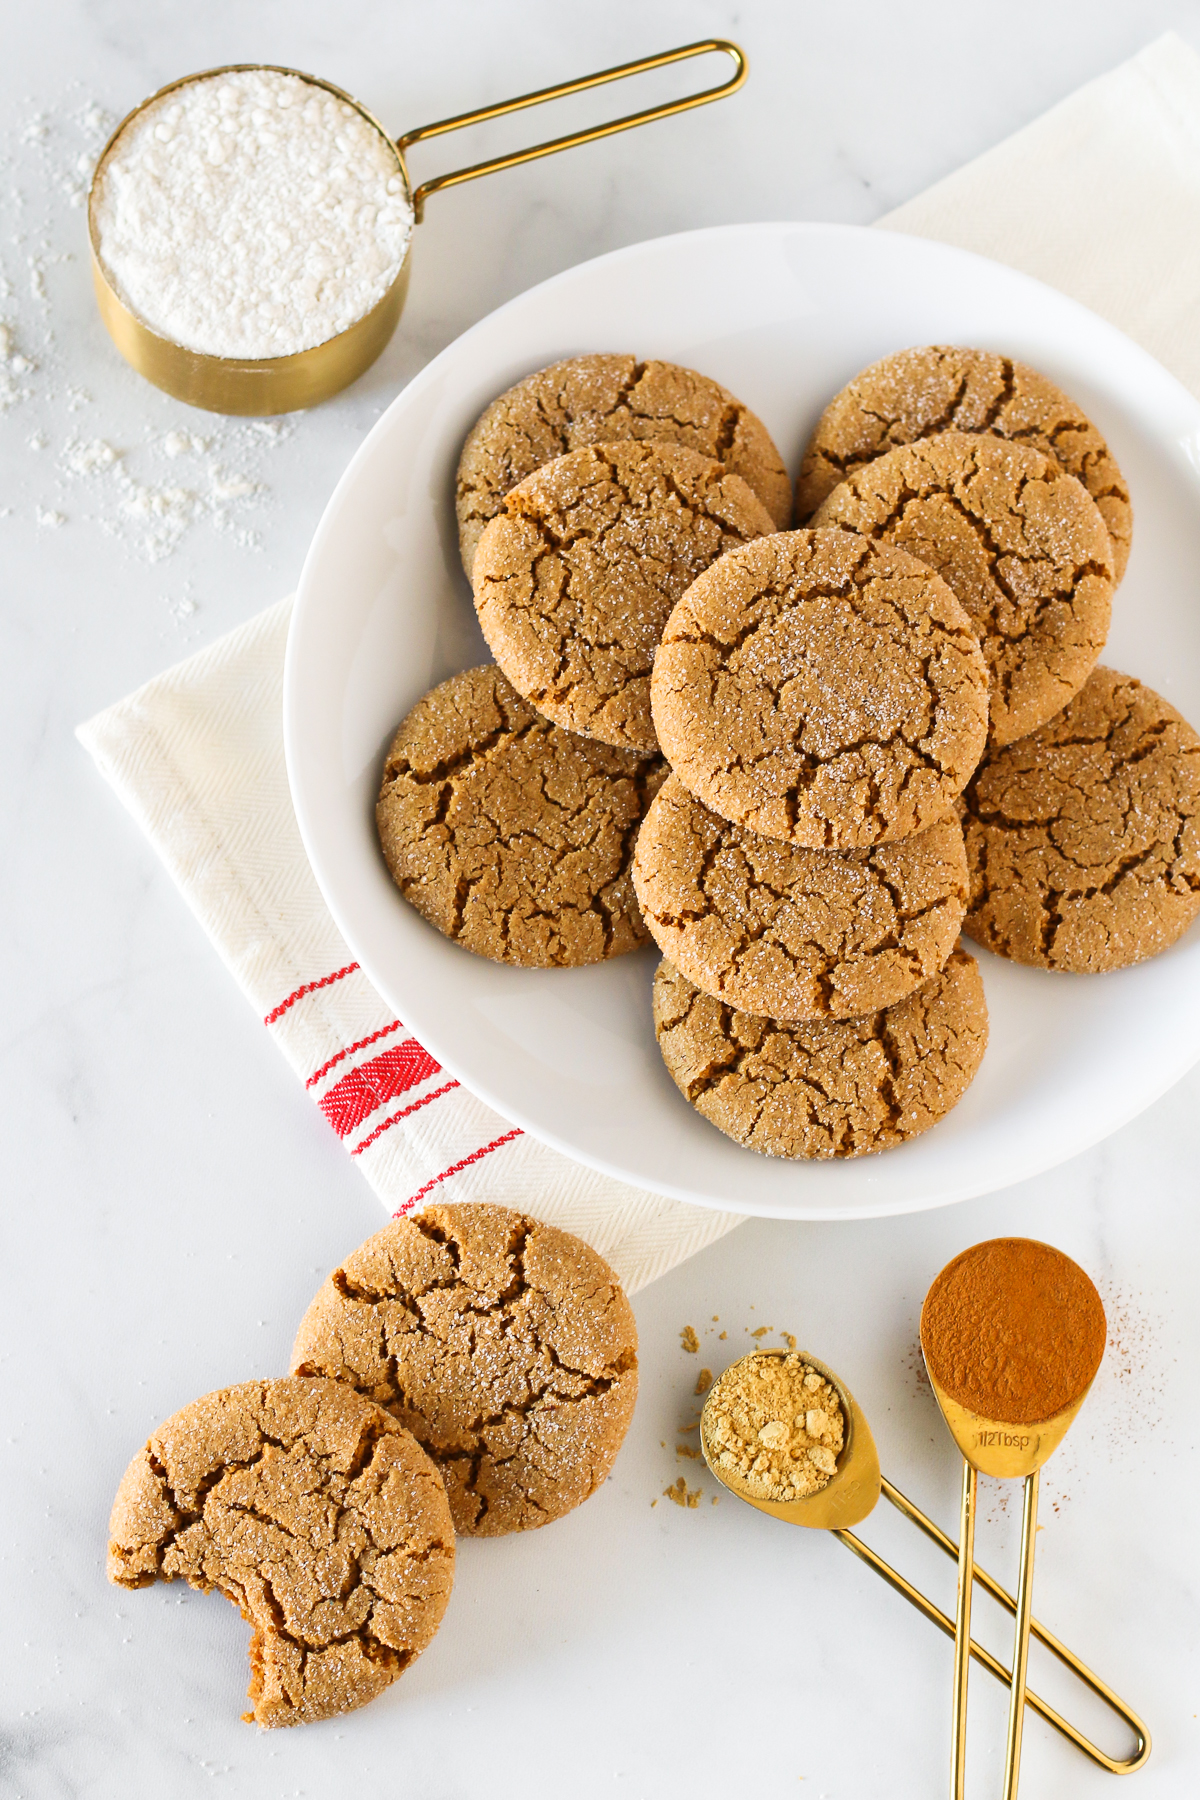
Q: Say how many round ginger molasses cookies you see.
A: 11